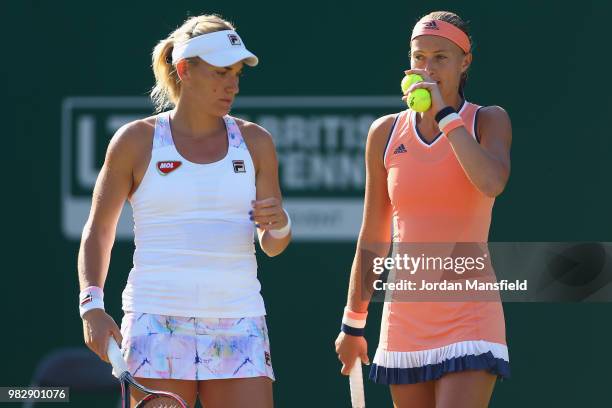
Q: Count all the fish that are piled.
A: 0